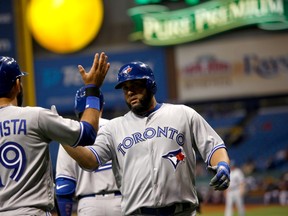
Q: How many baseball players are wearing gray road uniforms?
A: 3